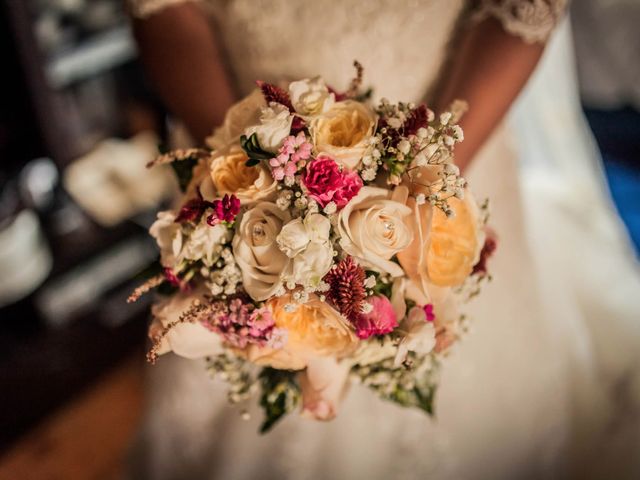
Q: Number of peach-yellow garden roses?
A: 4